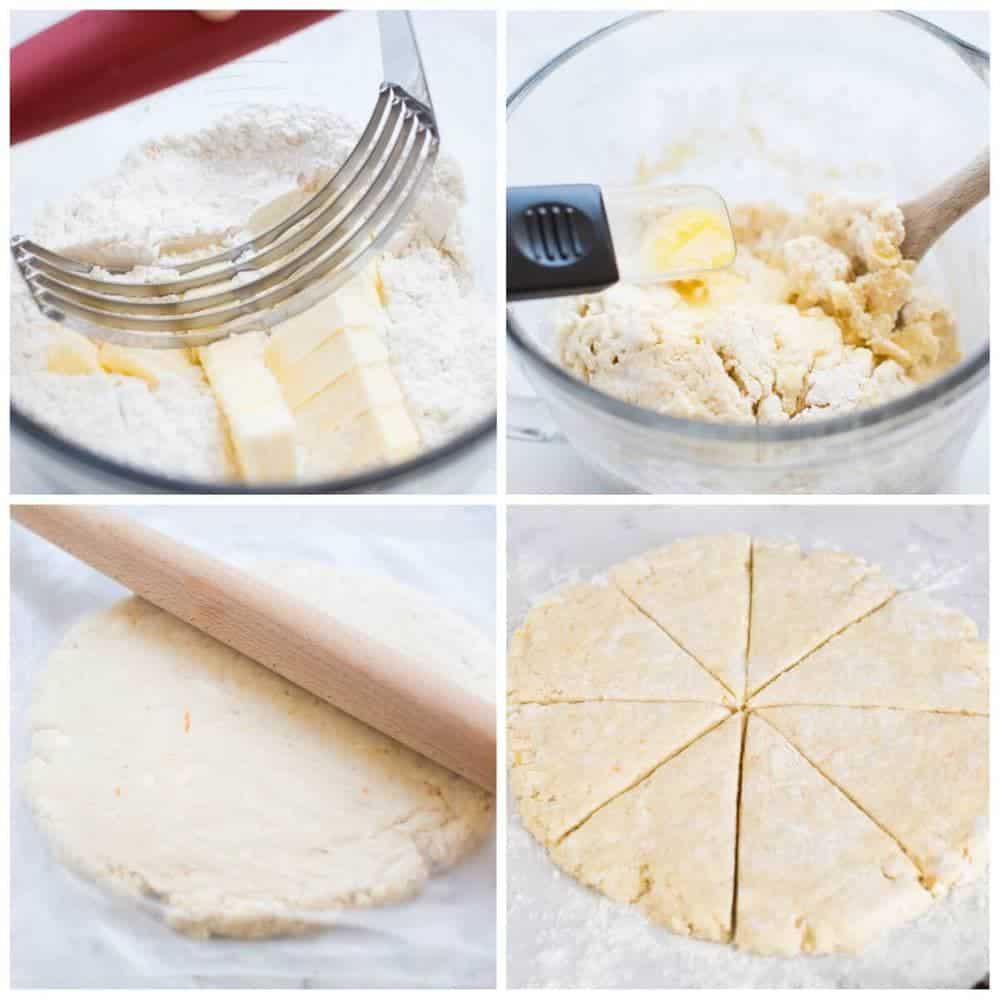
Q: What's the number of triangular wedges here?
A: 8